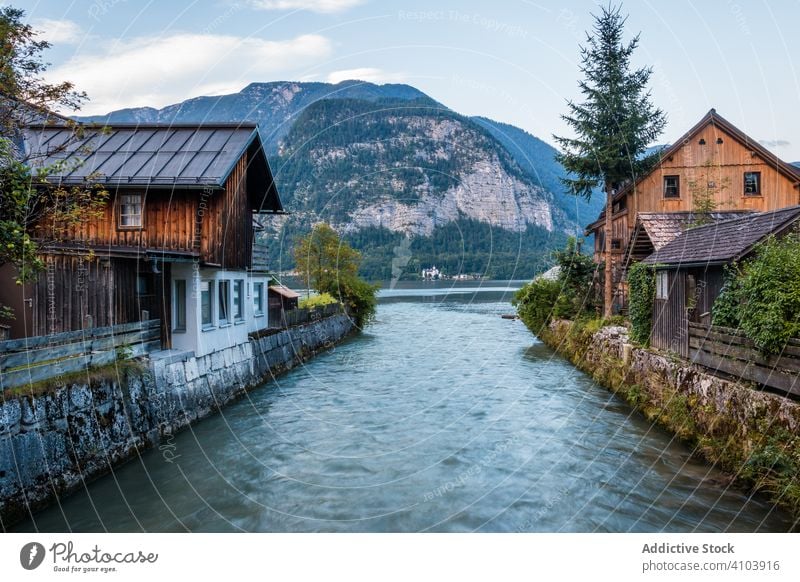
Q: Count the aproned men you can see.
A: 0